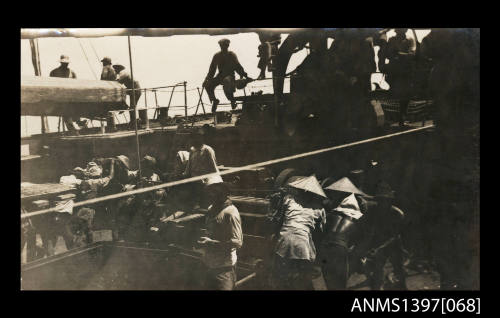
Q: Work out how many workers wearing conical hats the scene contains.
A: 3